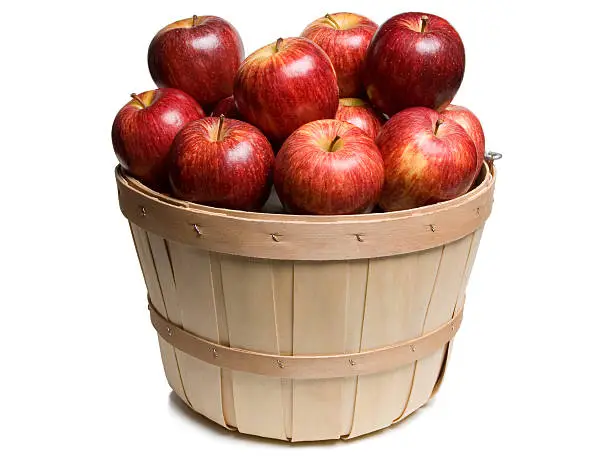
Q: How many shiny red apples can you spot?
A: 11